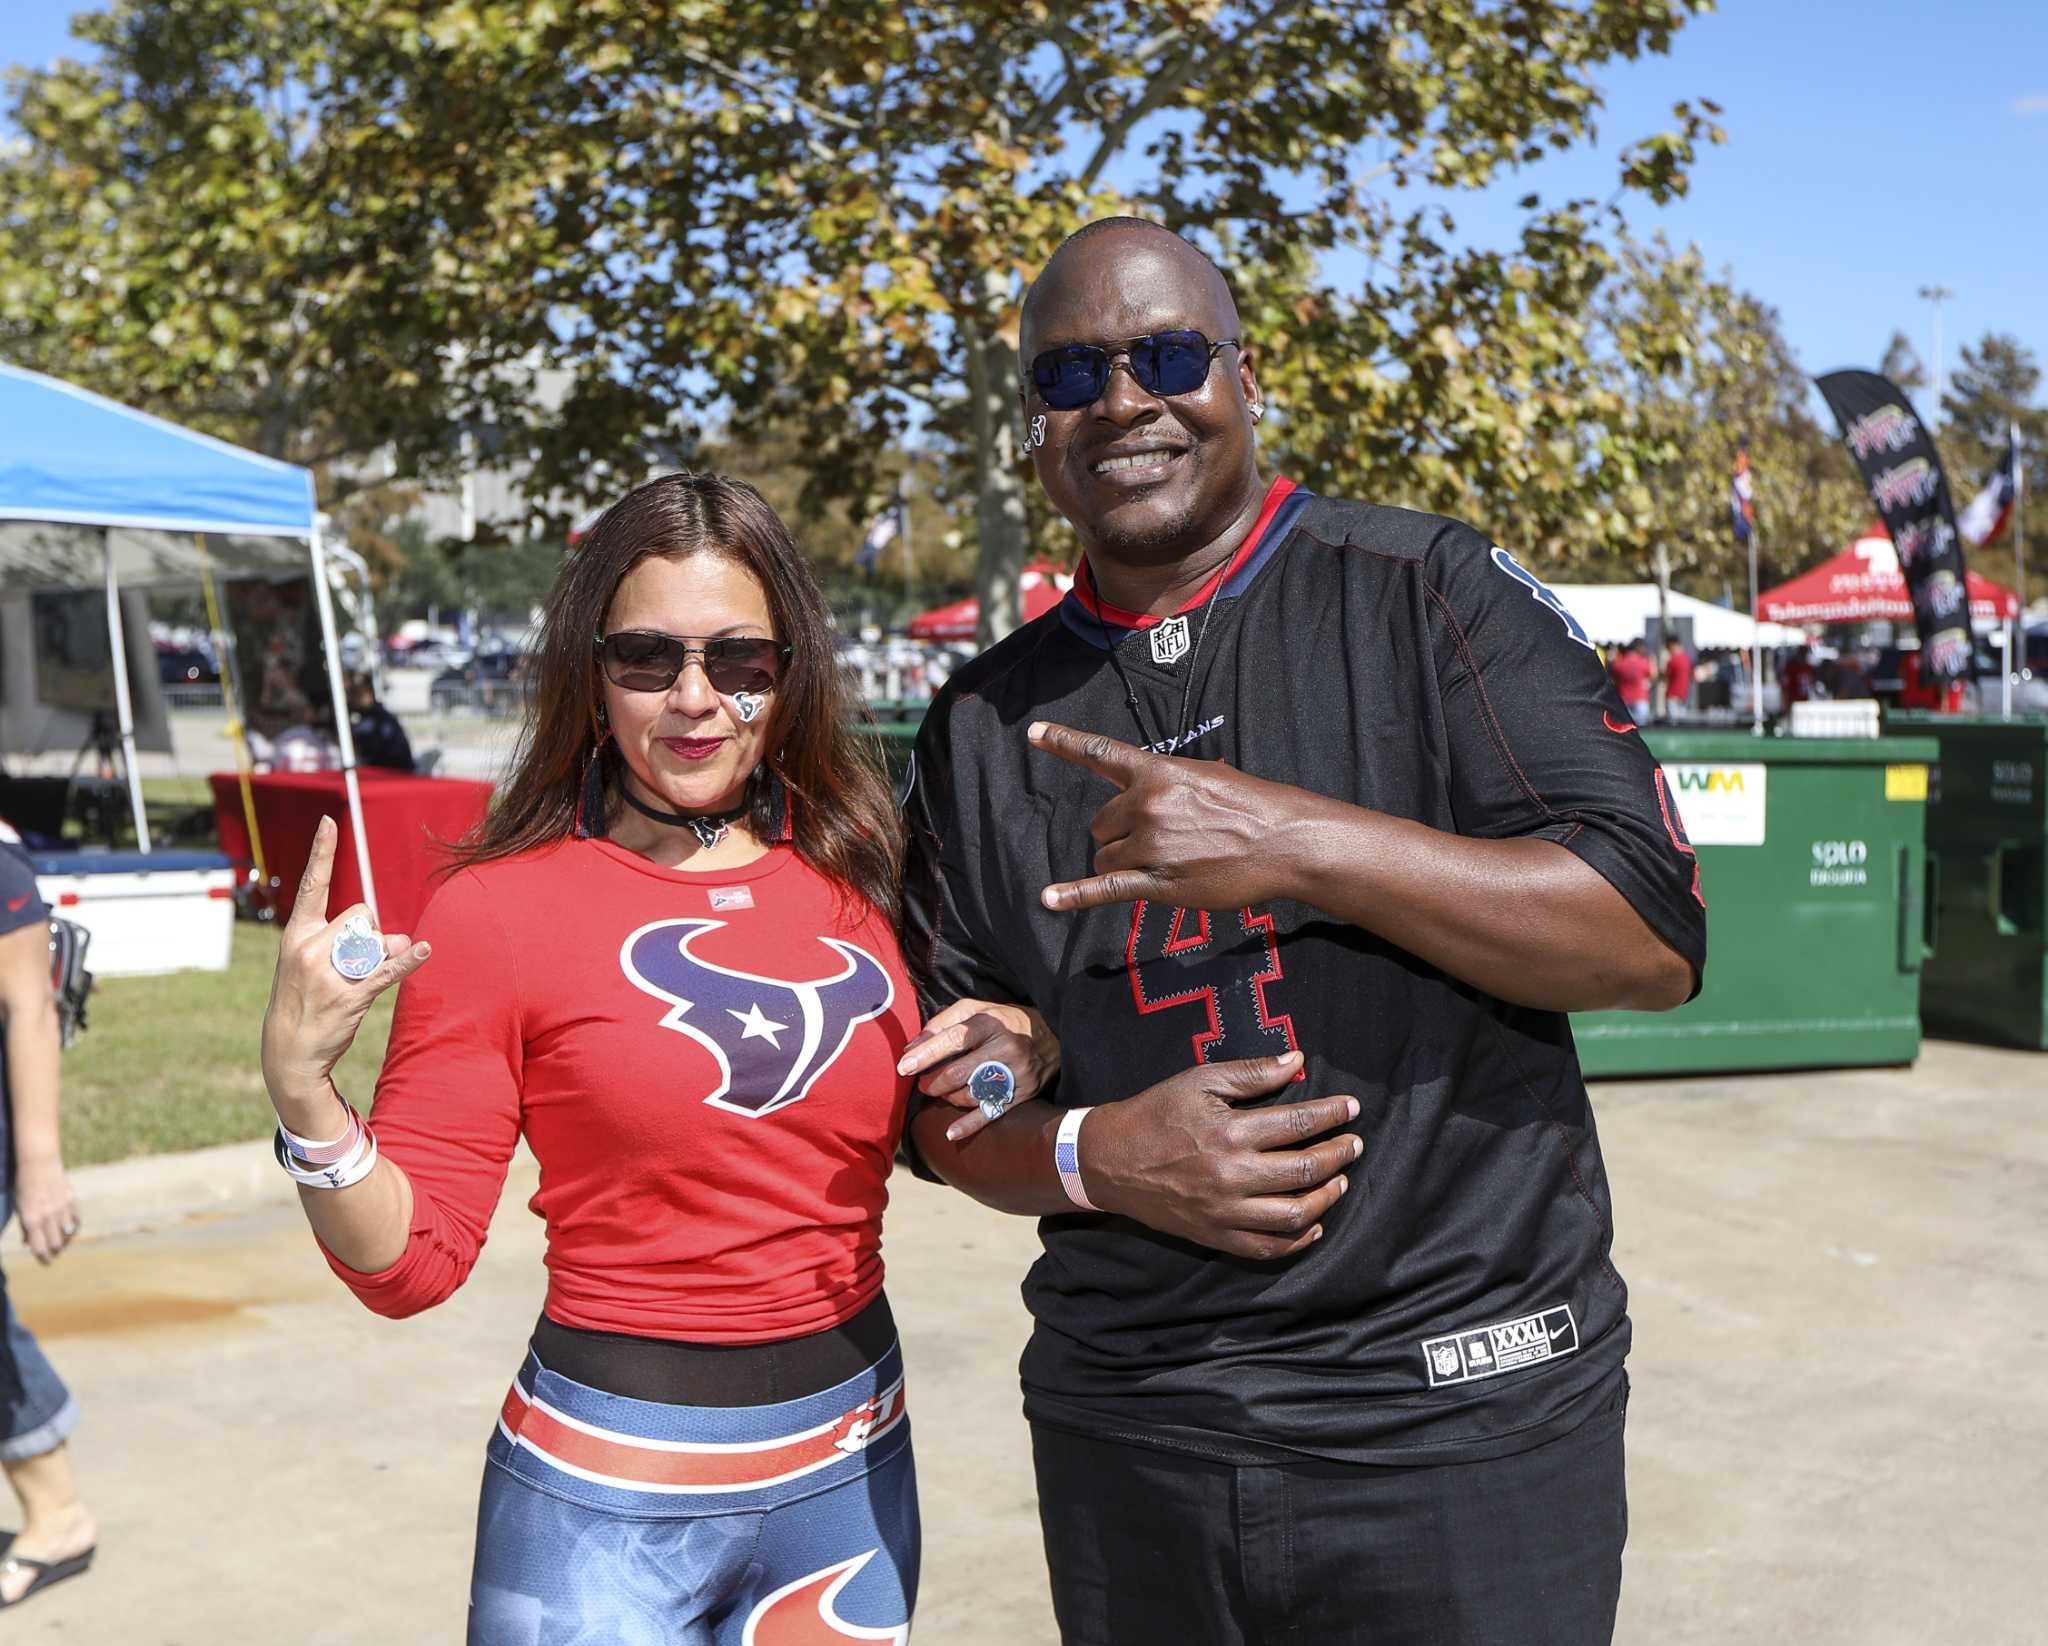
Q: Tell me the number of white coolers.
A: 1